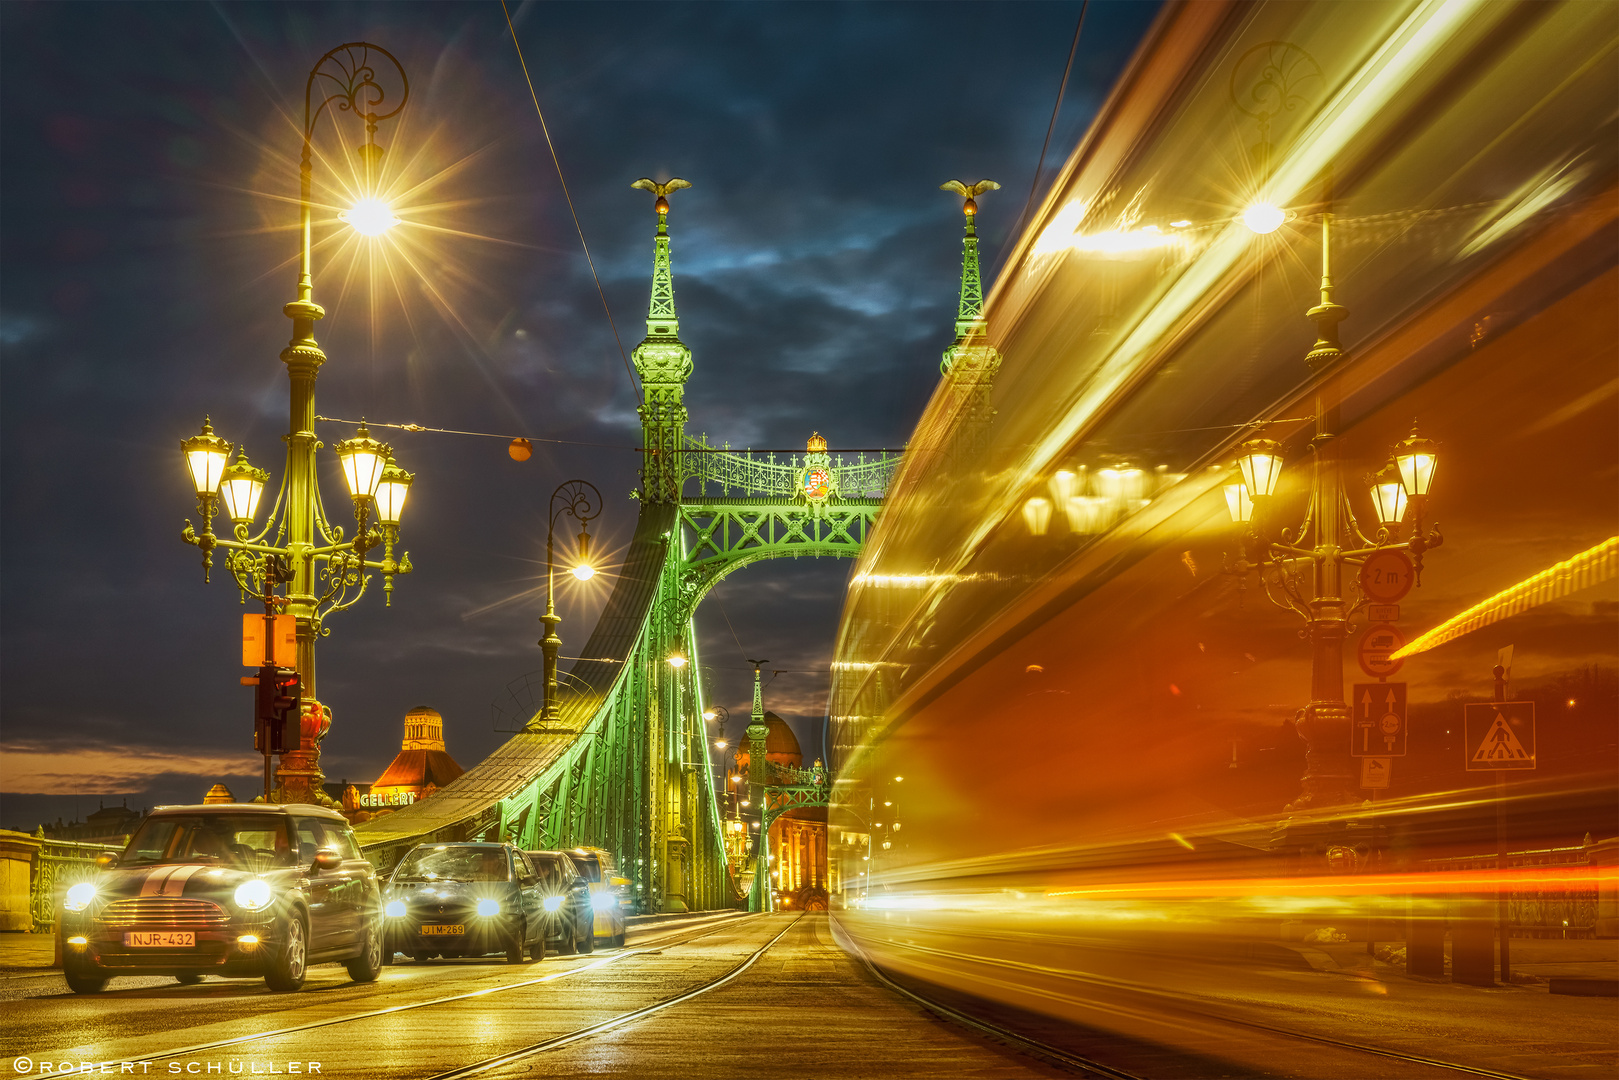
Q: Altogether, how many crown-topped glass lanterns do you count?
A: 8